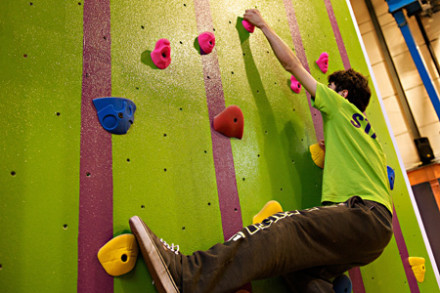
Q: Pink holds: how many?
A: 5